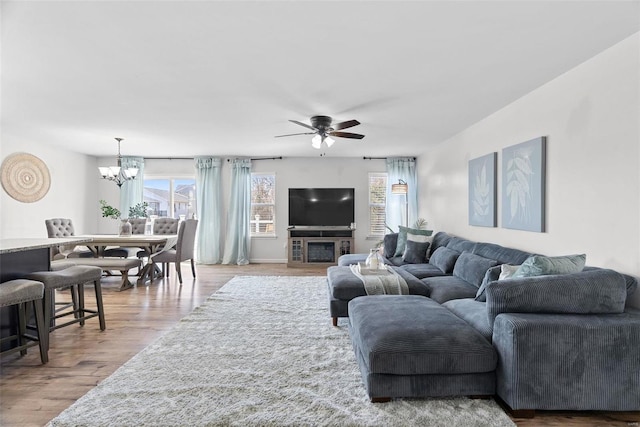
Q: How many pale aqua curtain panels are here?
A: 4